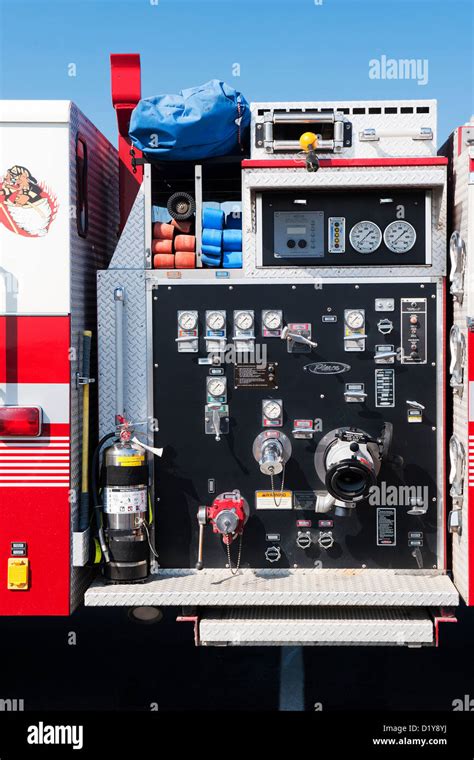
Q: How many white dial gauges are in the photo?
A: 9